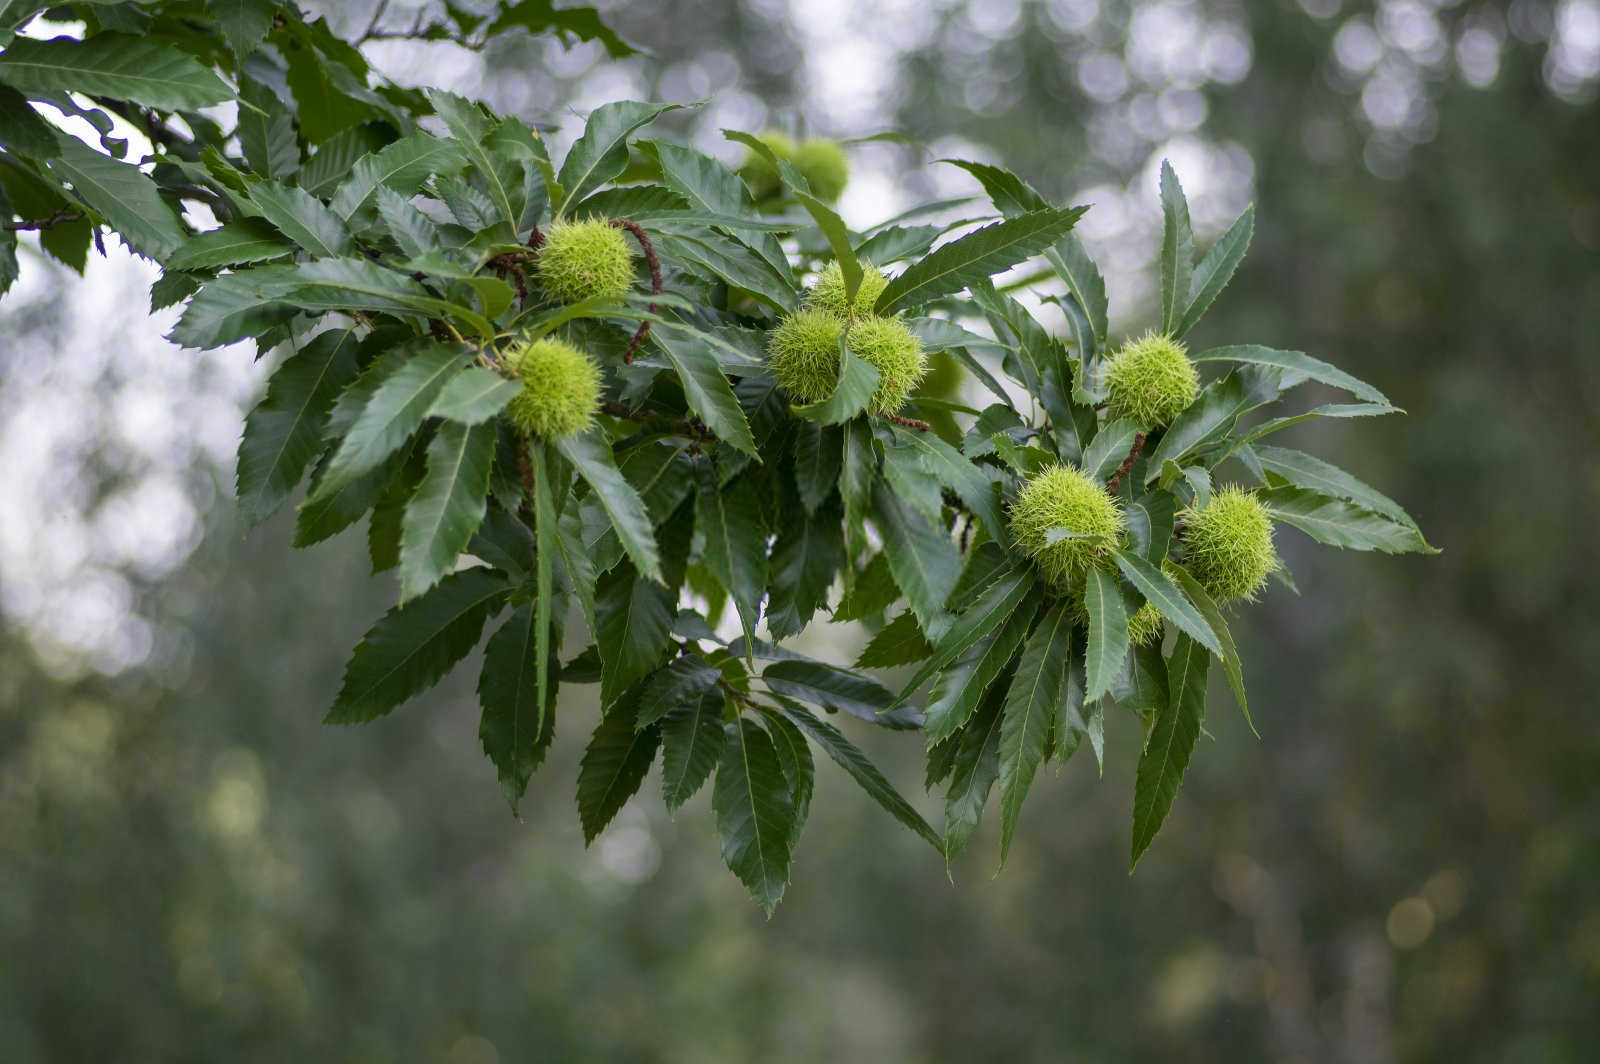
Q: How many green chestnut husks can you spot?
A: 11